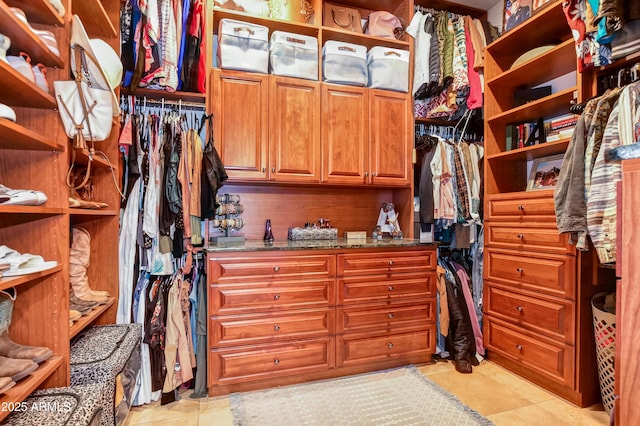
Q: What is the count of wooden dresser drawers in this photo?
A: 13